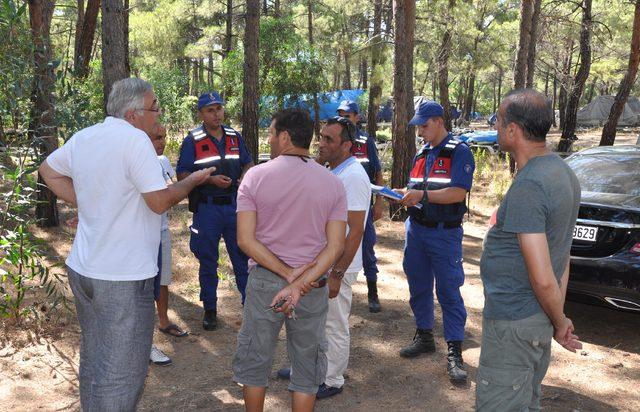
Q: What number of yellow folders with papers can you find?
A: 0